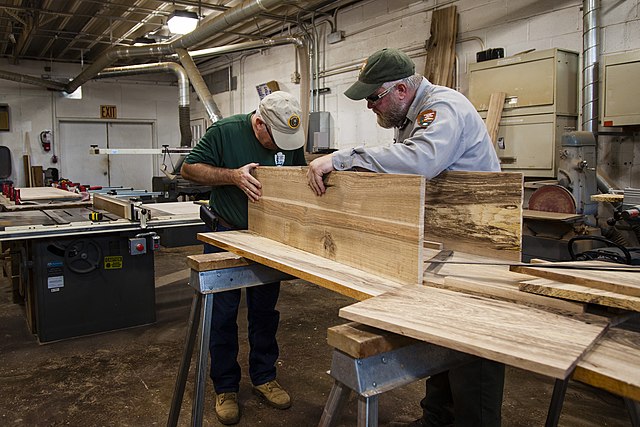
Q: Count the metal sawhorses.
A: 2